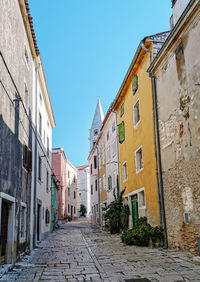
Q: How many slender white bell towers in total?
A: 1